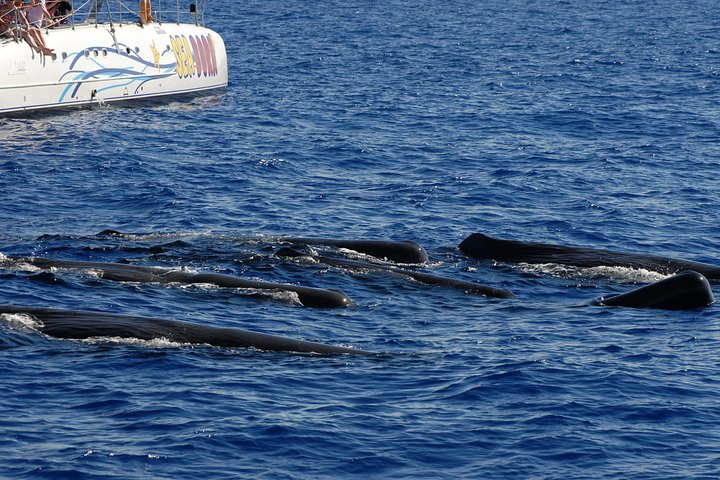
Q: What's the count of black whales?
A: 6